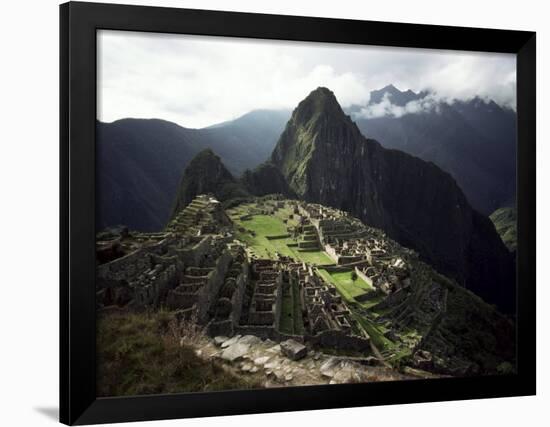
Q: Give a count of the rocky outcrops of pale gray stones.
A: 1